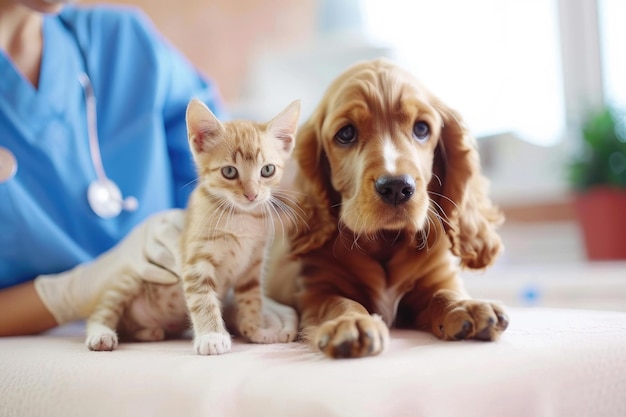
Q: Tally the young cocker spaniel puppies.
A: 1